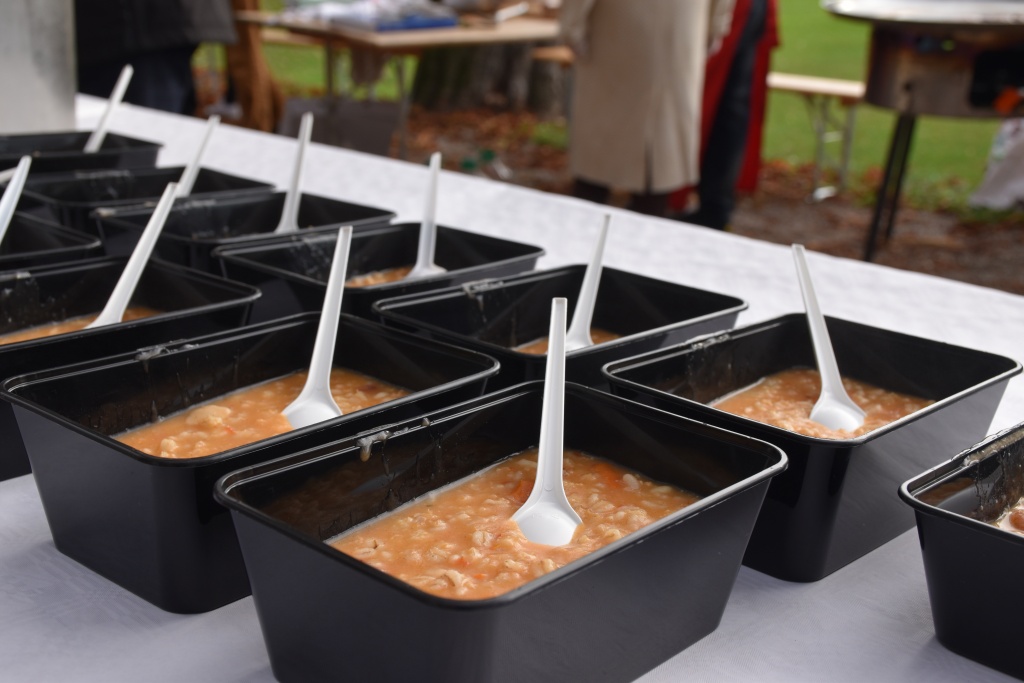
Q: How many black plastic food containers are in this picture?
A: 11